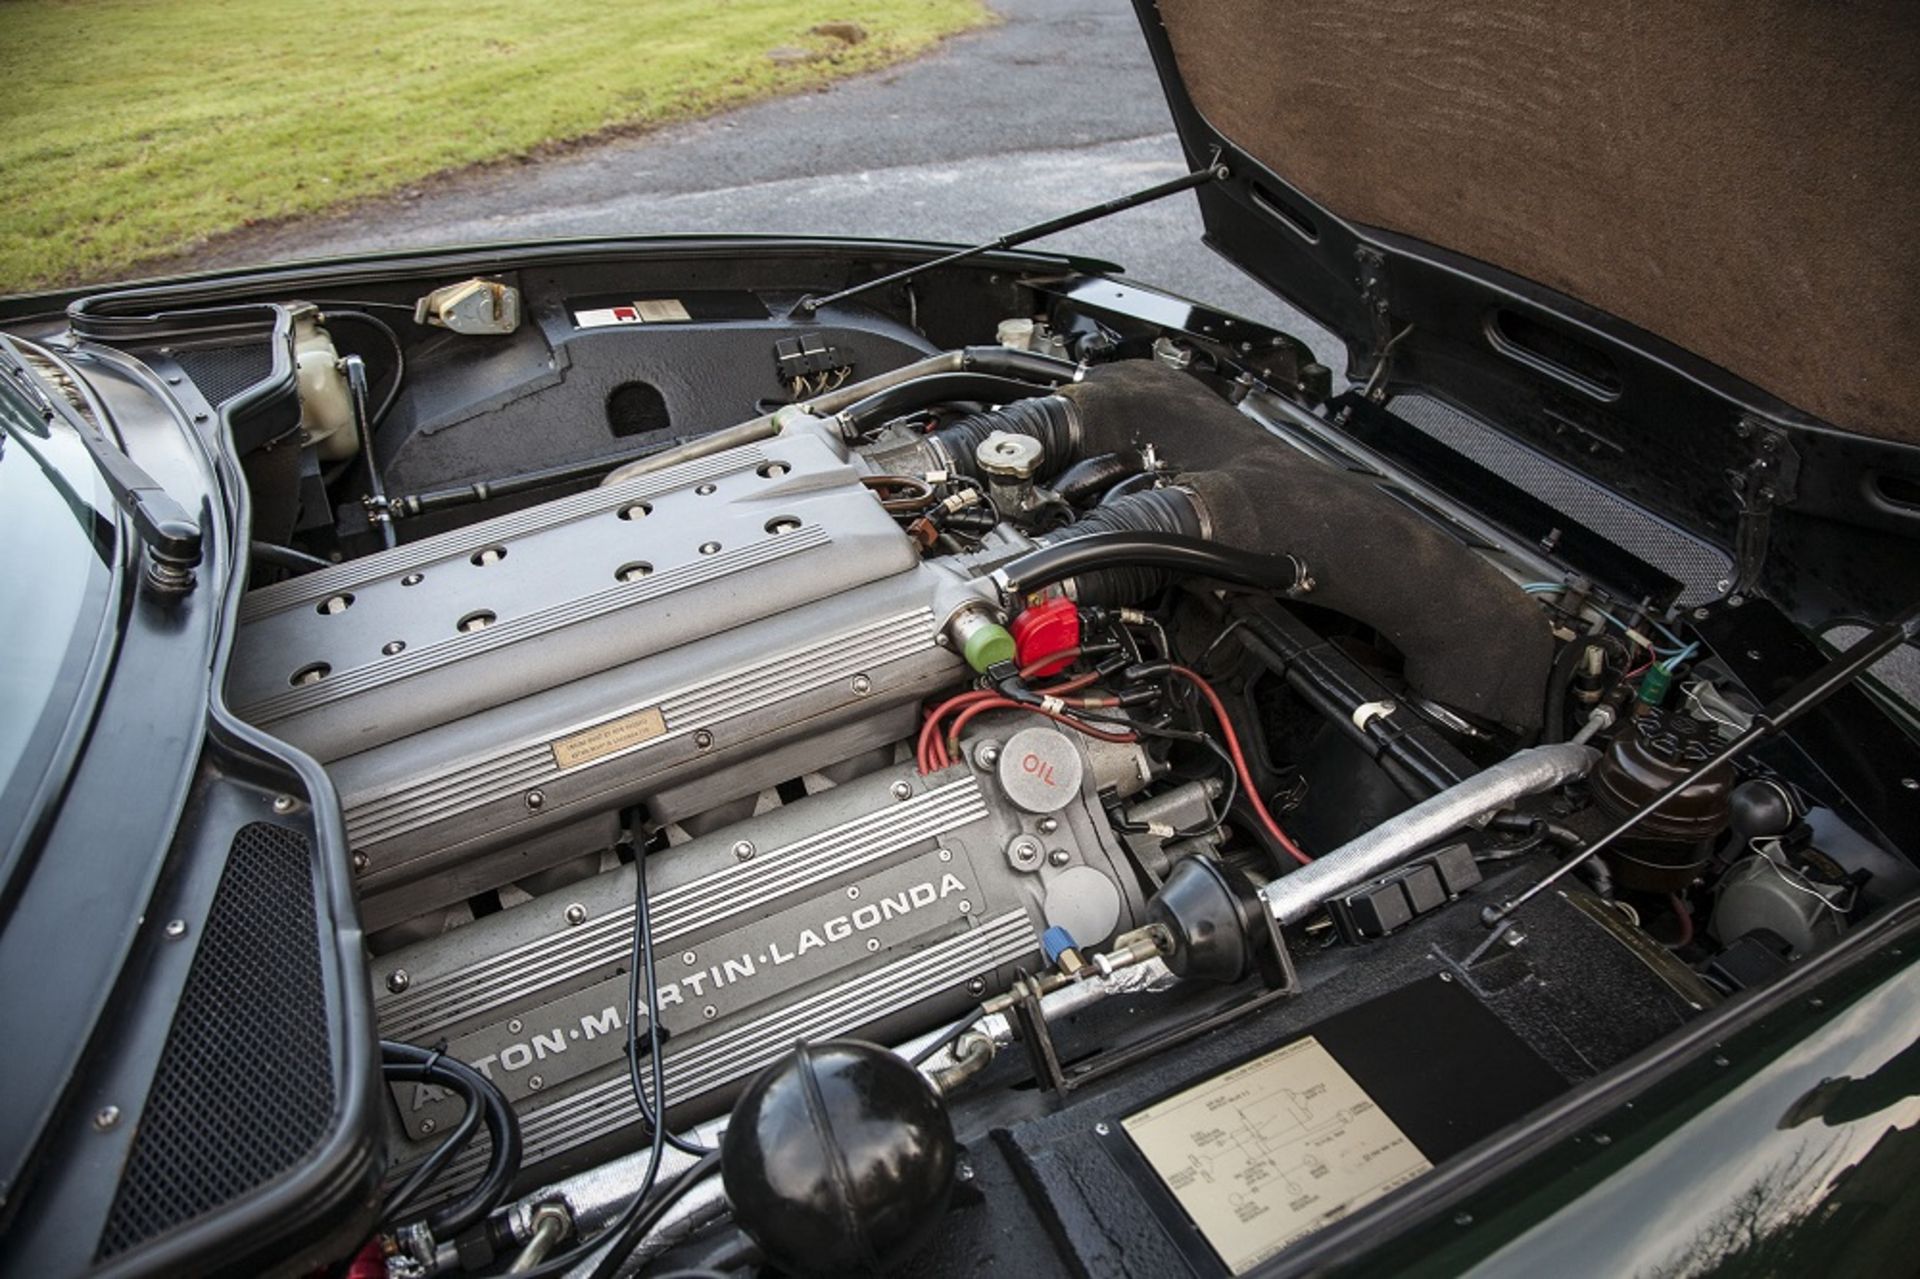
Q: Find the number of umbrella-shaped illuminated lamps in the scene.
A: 0